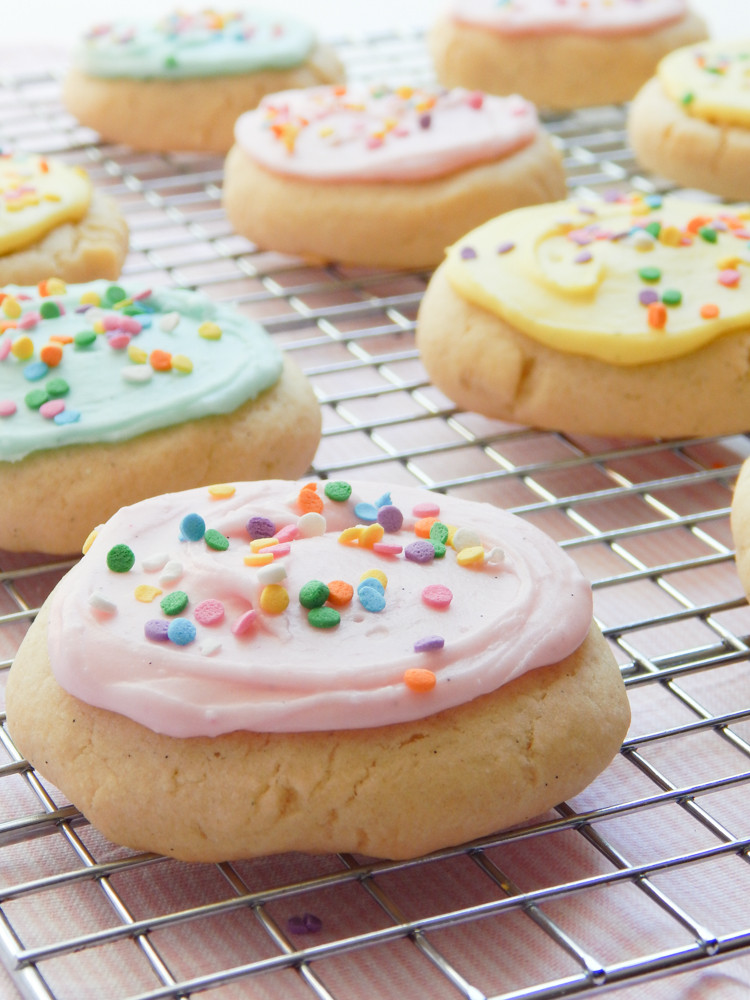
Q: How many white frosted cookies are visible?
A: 0